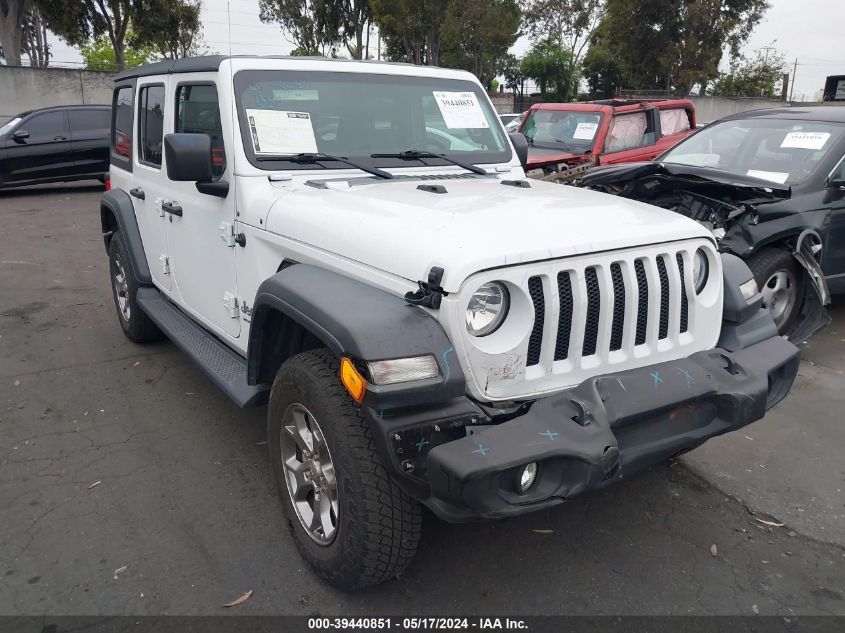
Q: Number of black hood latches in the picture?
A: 1